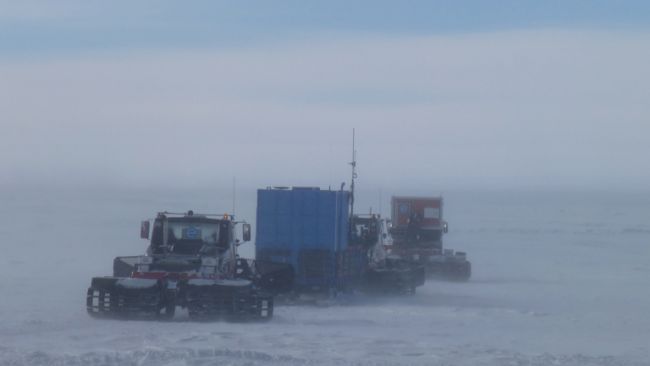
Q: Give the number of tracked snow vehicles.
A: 3